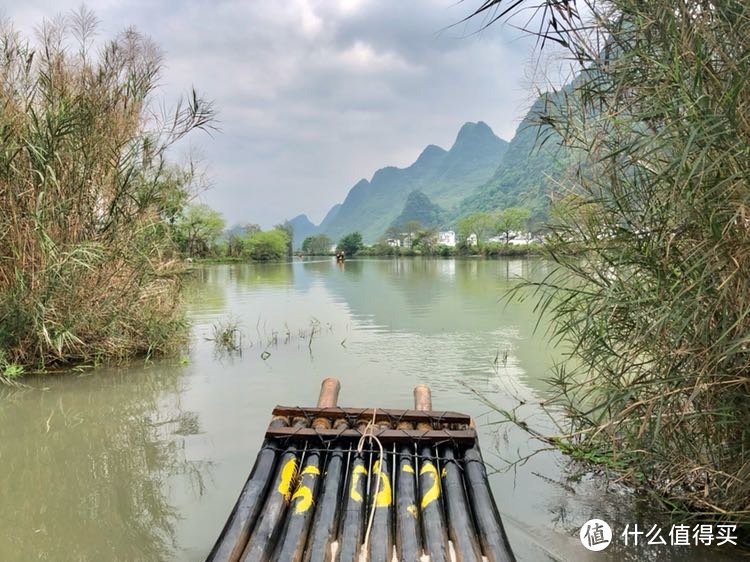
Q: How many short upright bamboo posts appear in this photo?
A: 2